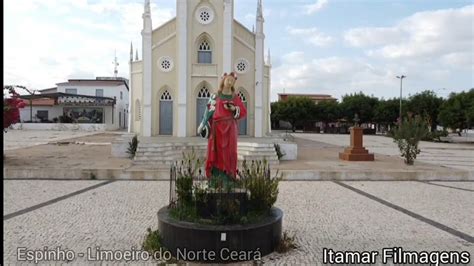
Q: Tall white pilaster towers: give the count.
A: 4